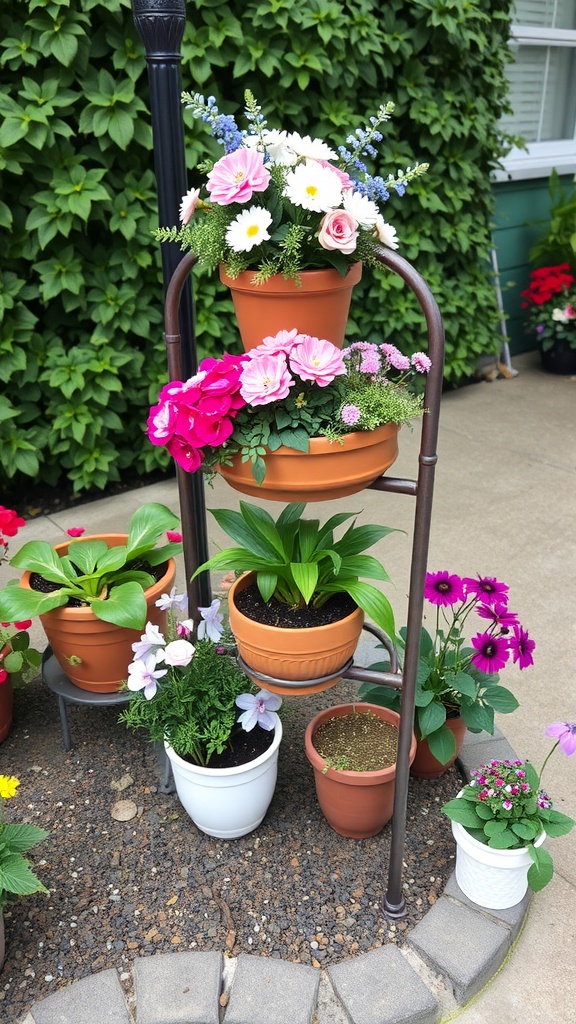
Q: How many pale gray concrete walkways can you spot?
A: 1